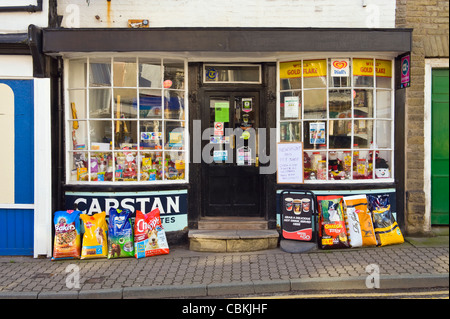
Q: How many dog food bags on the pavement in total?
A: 7